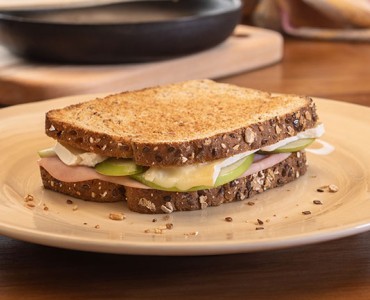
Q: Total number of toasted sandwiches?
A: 1